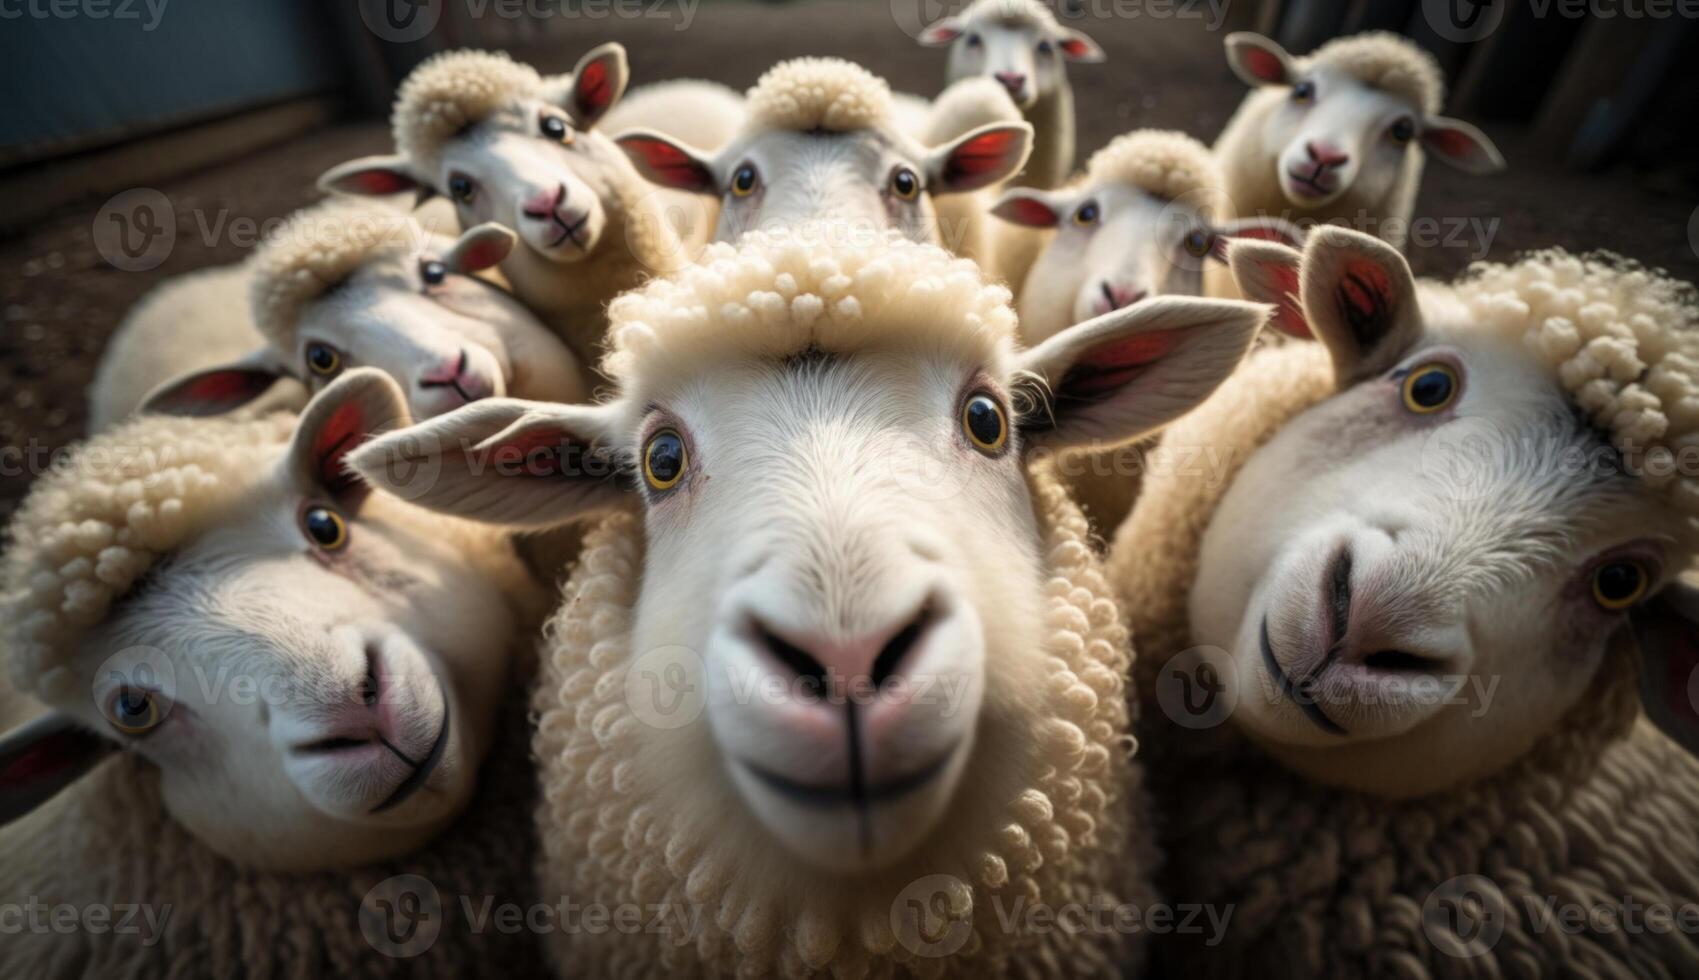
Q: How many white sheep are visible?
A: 9